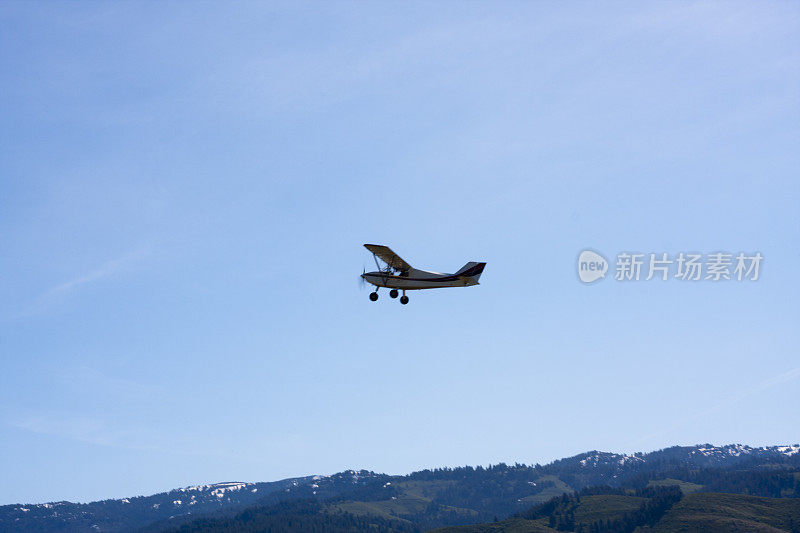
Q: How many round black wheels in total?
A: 3